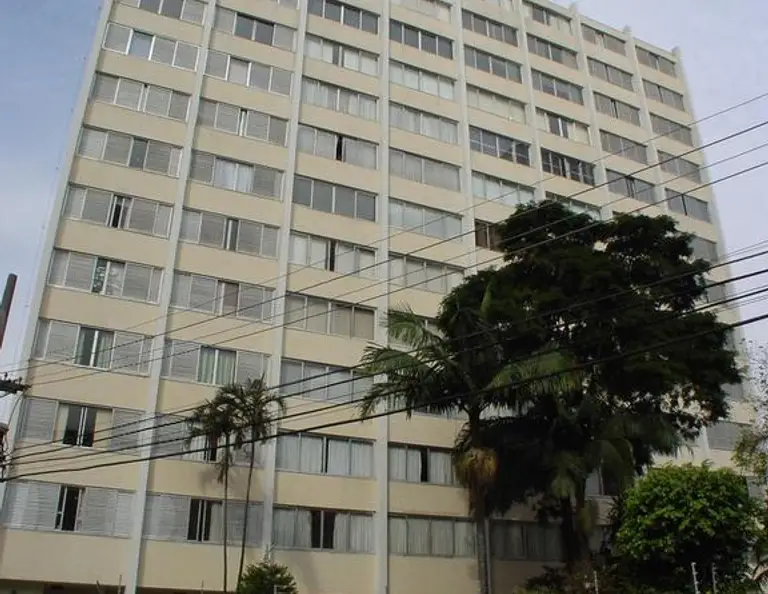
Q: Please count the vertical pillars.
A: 9